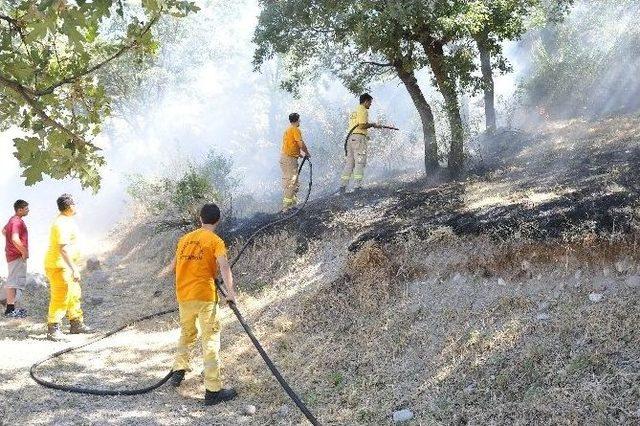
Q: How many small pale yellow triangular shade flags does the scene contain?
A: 0